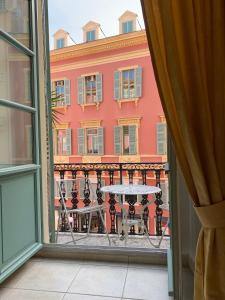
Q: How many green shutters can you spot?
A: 11